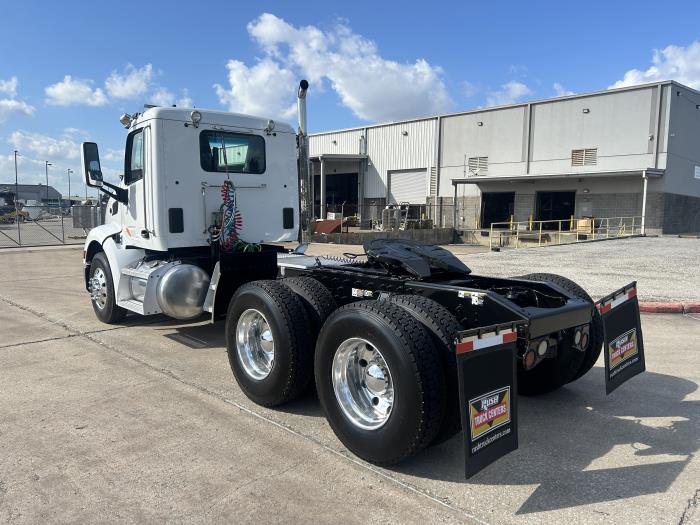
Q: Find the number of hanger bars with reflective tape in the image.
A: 2